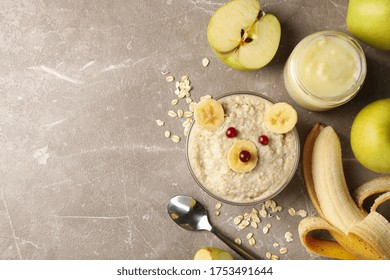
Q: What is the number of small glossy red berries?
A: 3